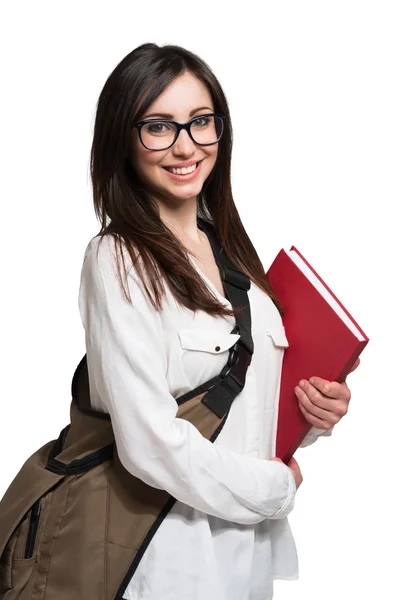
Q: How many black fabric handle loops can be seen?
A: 1